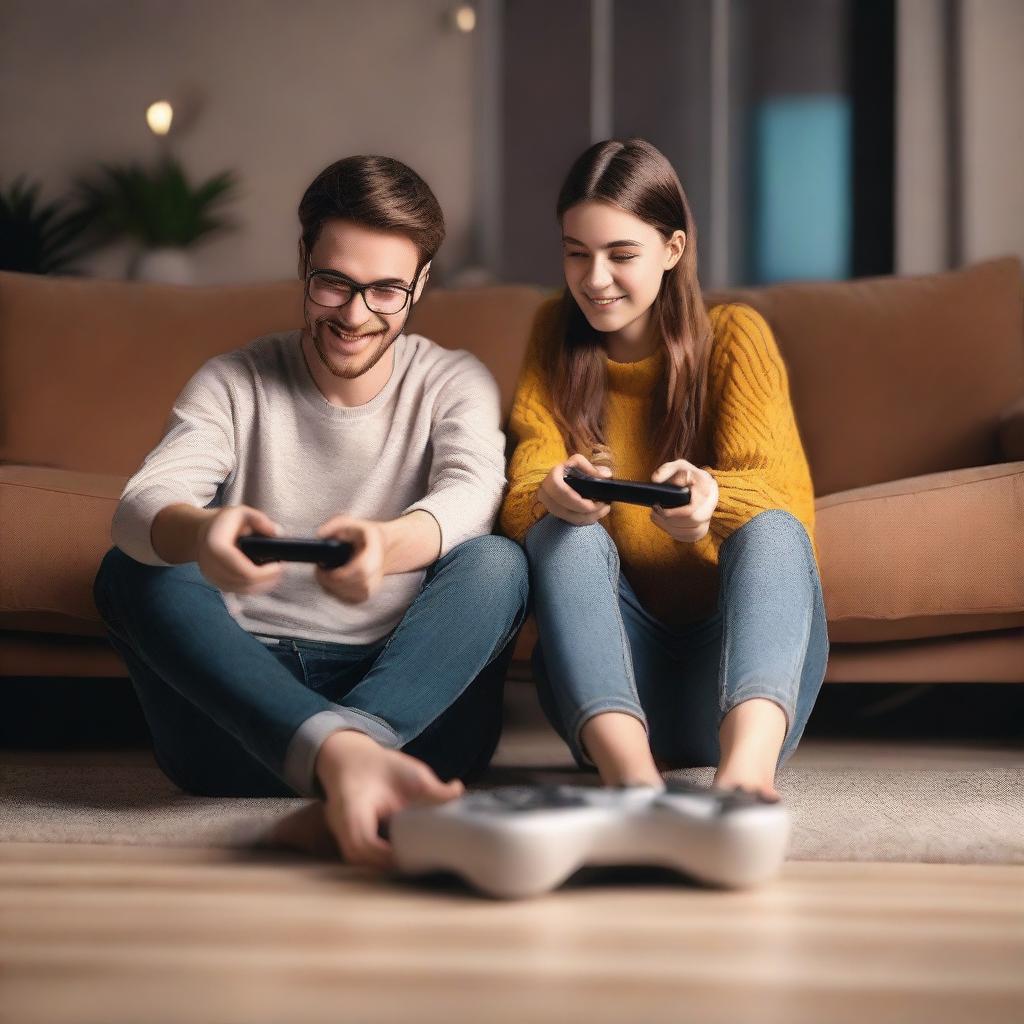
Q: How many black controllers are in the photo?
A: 2